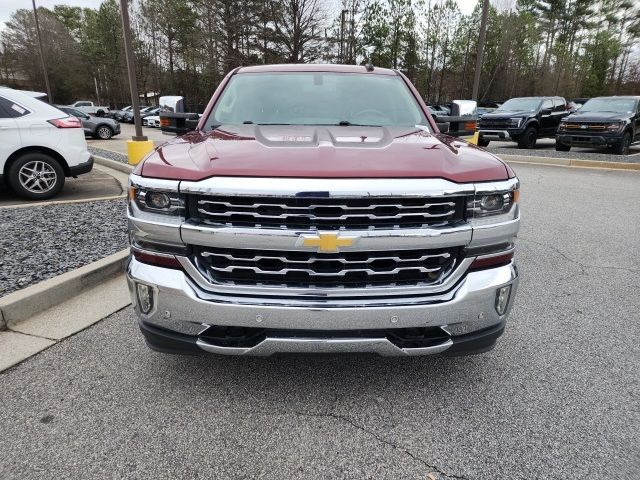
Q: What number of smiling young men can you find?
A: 0